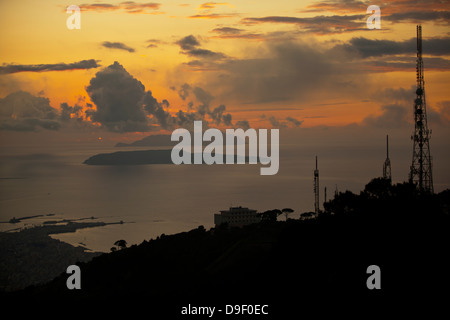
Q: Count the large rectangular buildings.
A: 1